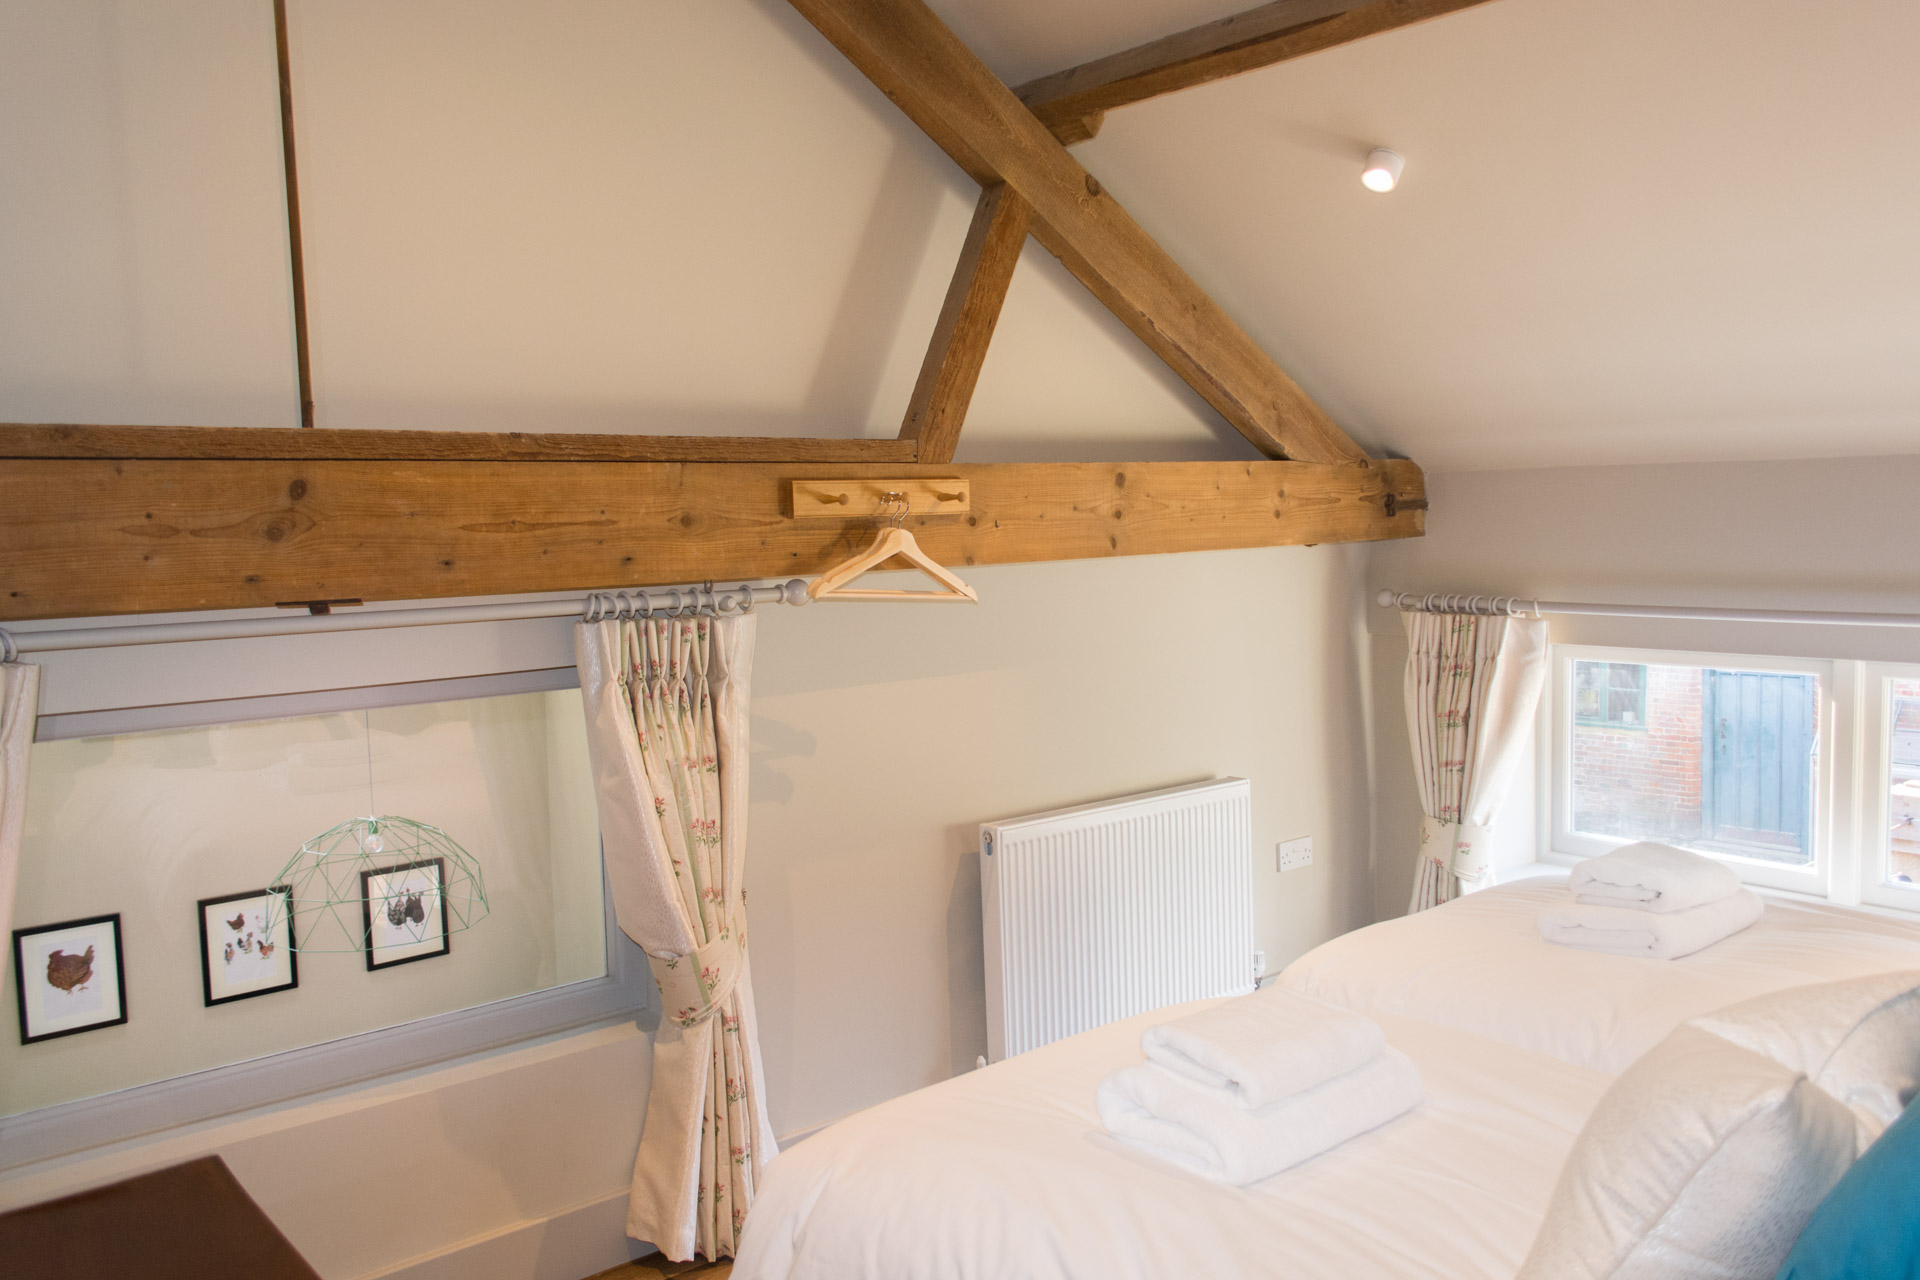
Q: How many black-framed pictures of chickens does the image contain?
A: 3